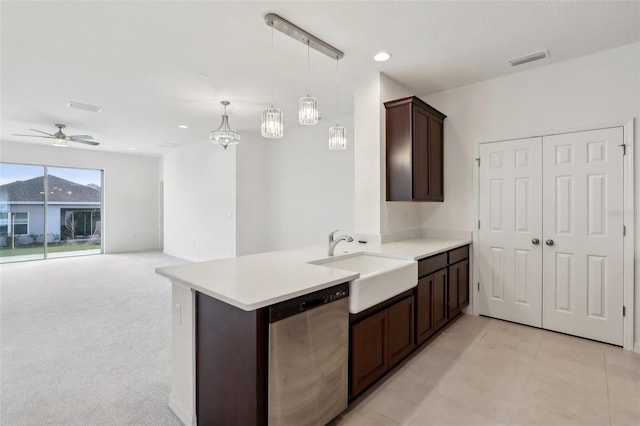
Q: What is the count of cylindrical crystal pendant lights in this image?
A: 3